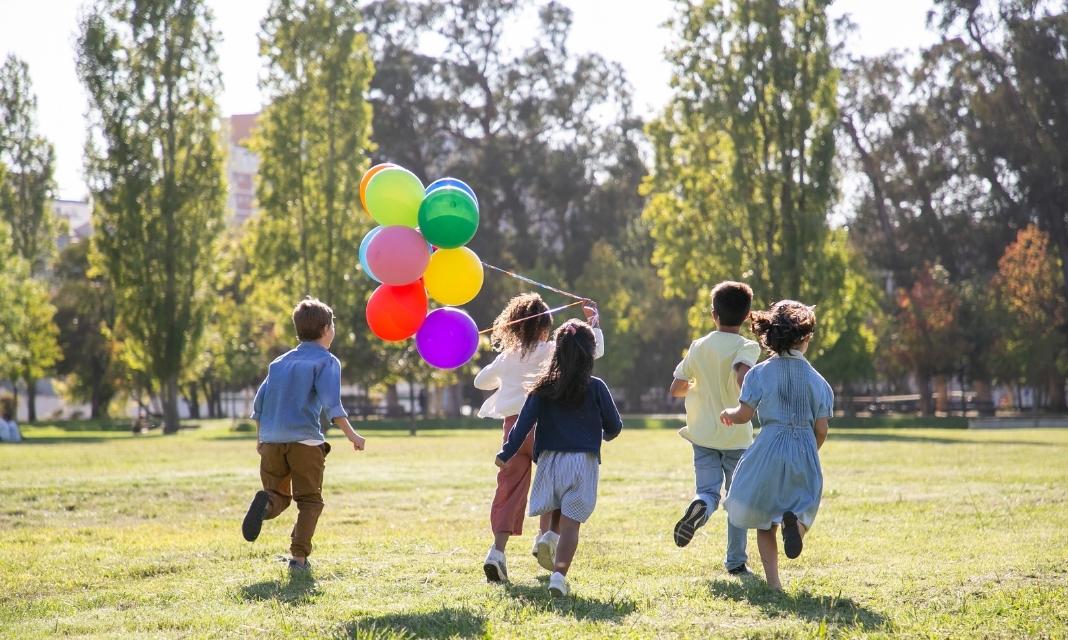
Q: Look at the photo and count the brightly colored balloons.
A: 9